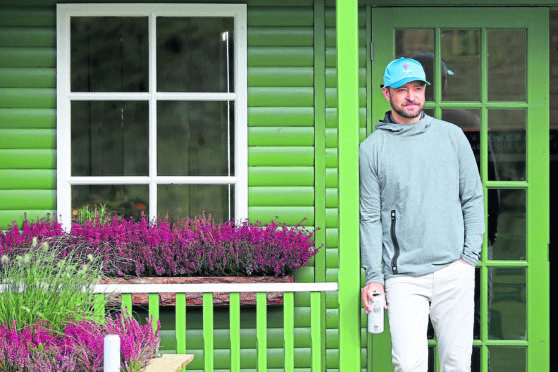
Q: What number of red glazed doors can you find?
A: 0